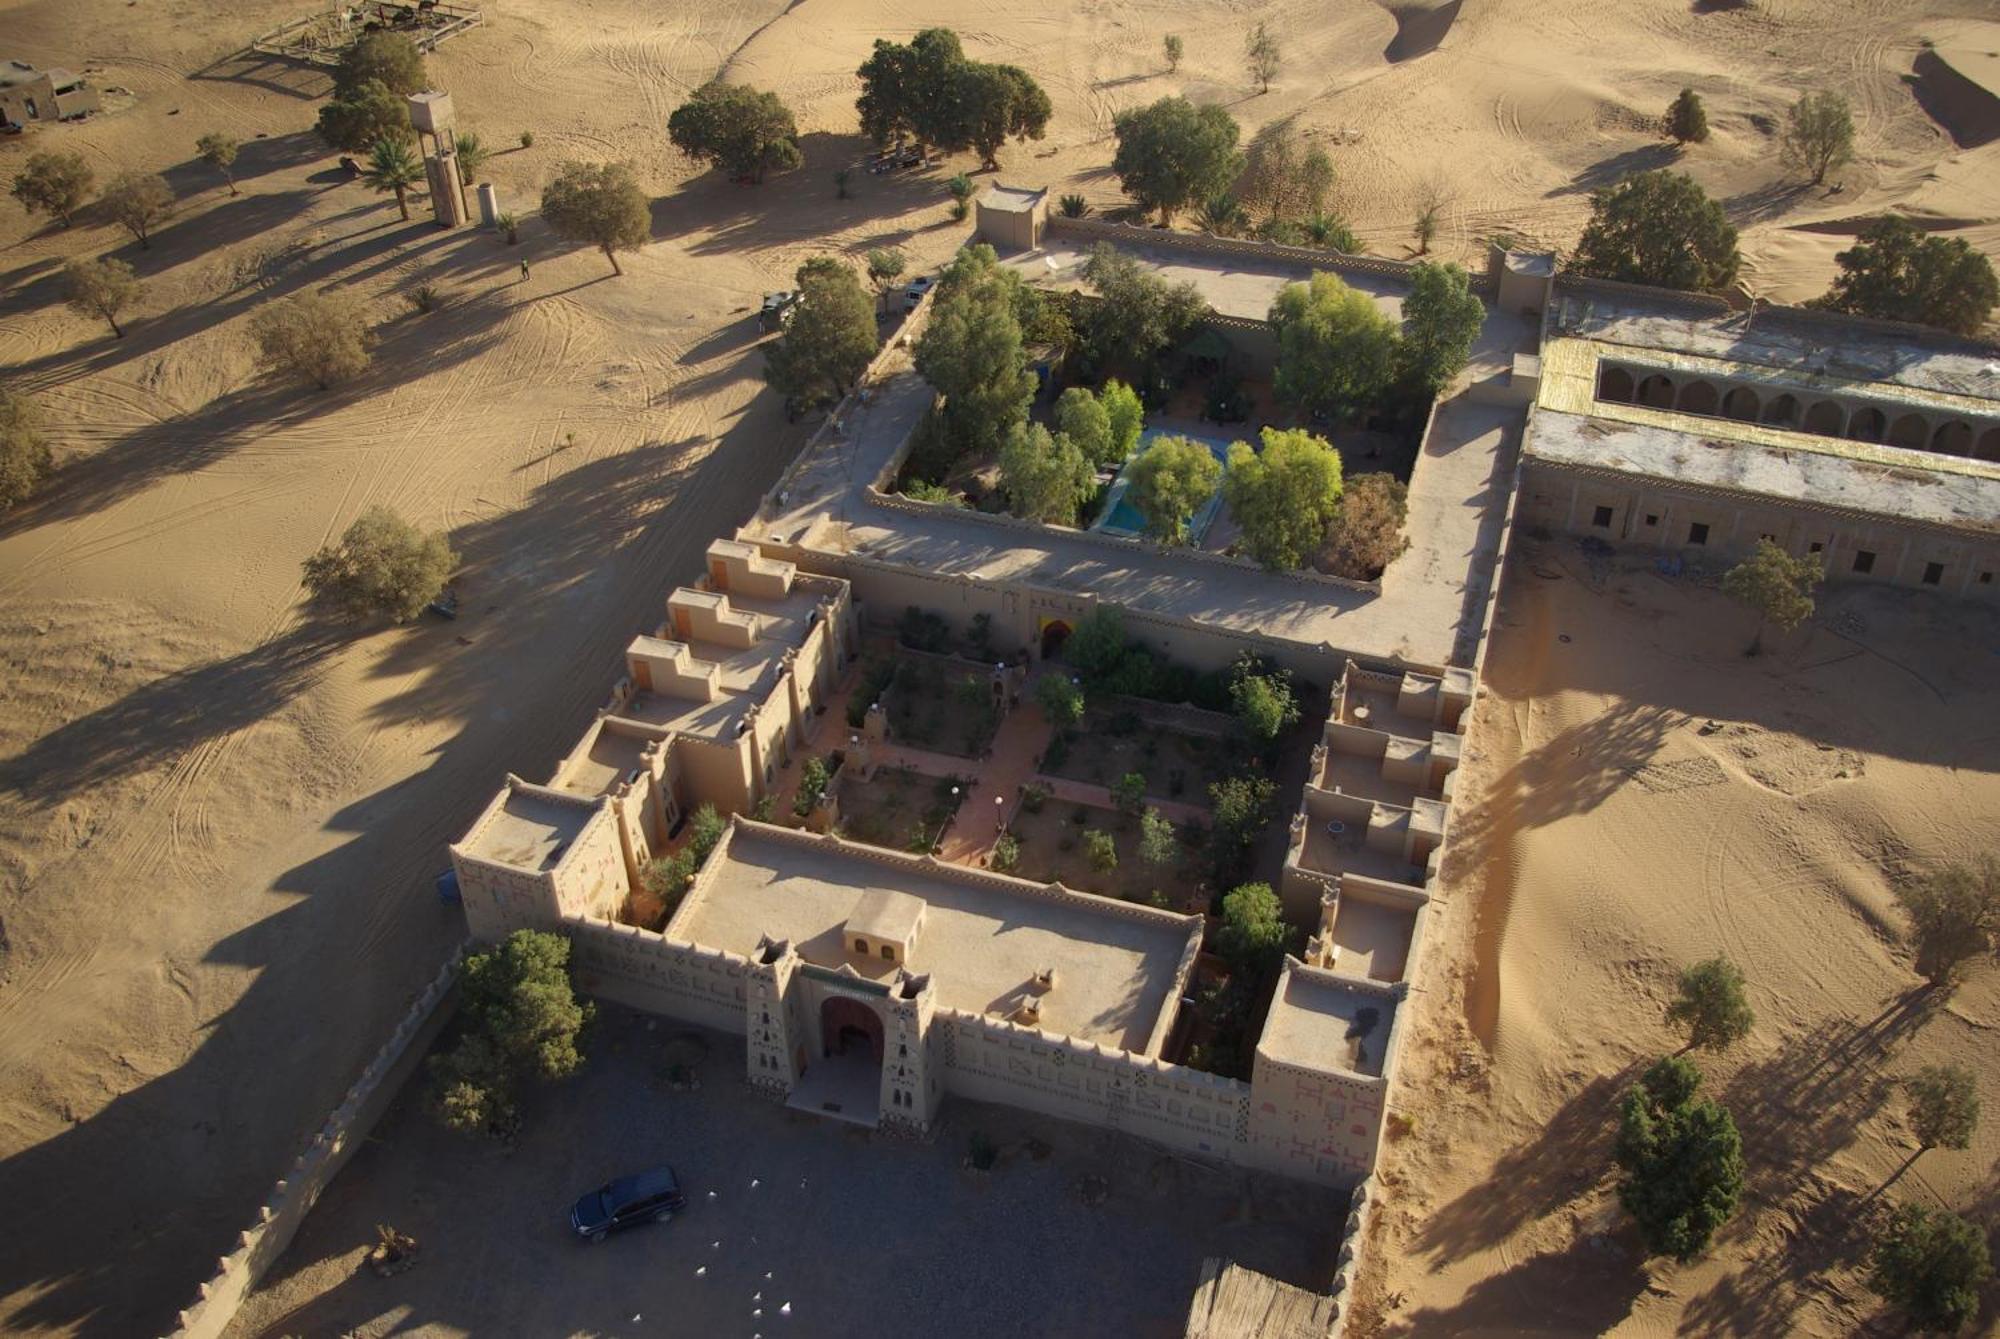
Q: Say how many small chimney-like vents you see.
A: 2